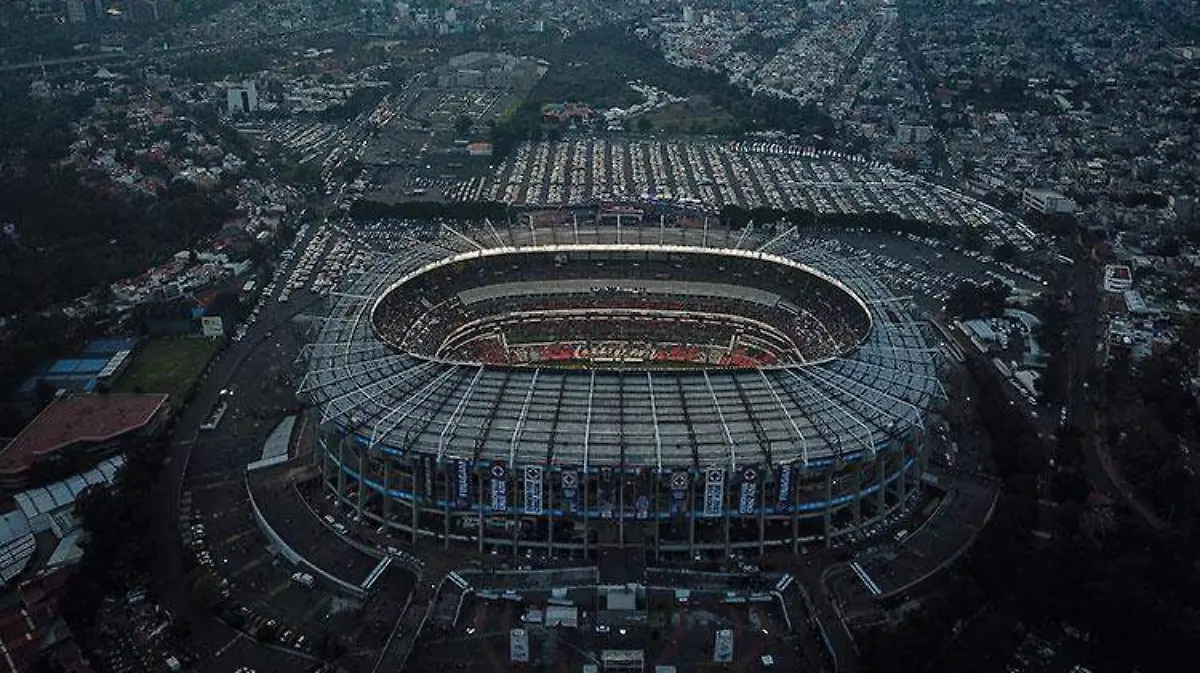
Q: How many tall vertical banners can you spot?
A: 11